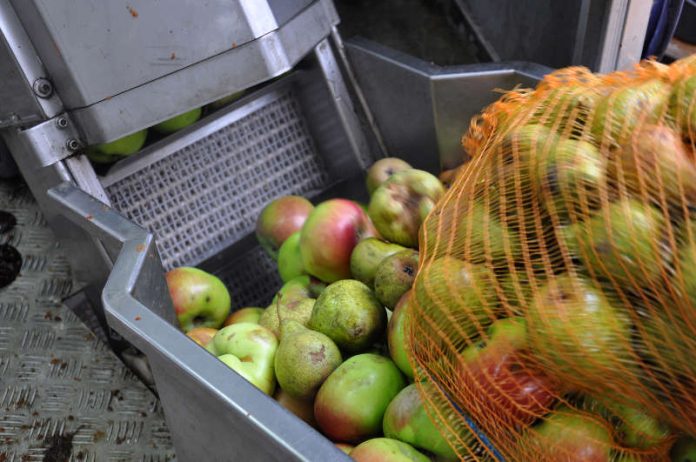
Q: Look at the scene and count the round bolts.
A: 3